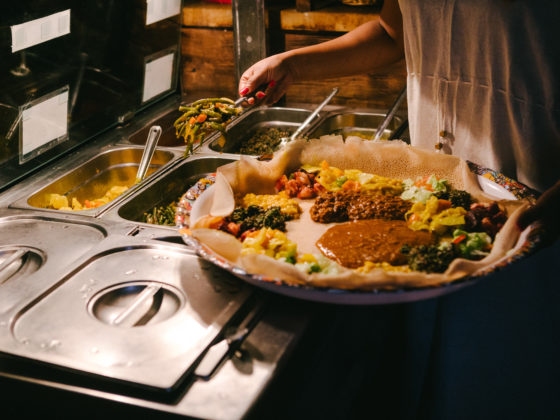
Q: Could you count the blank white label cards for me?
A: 4